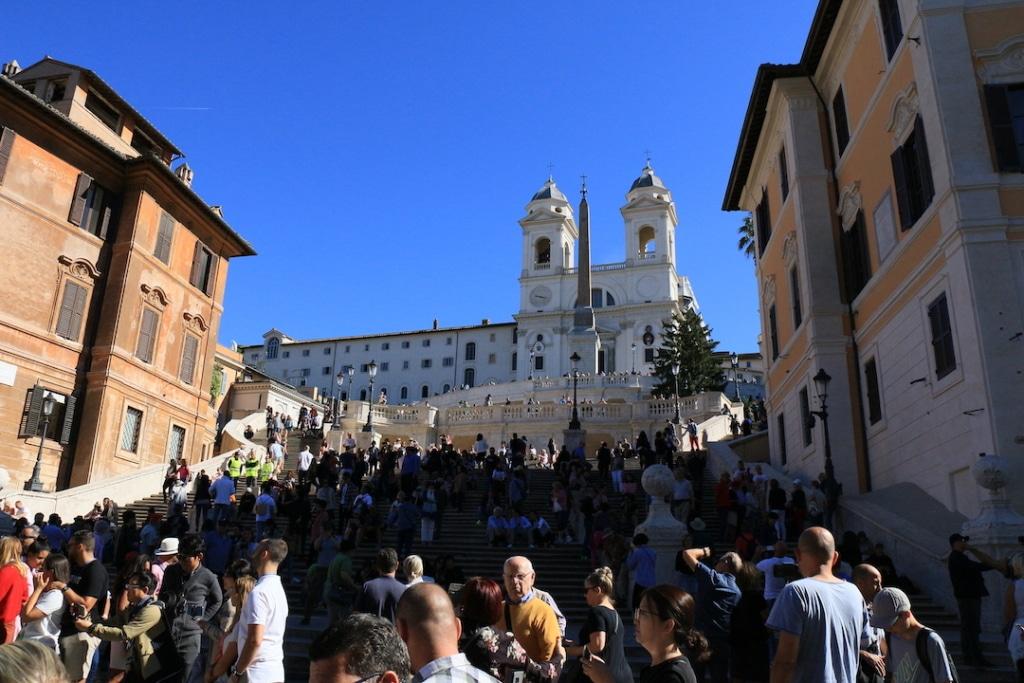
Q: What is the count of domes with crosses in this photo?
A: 2